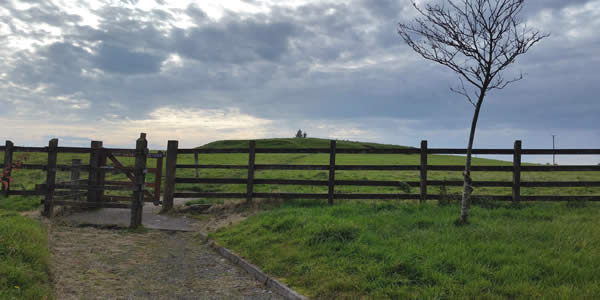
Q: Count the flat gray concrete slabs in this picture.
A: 1